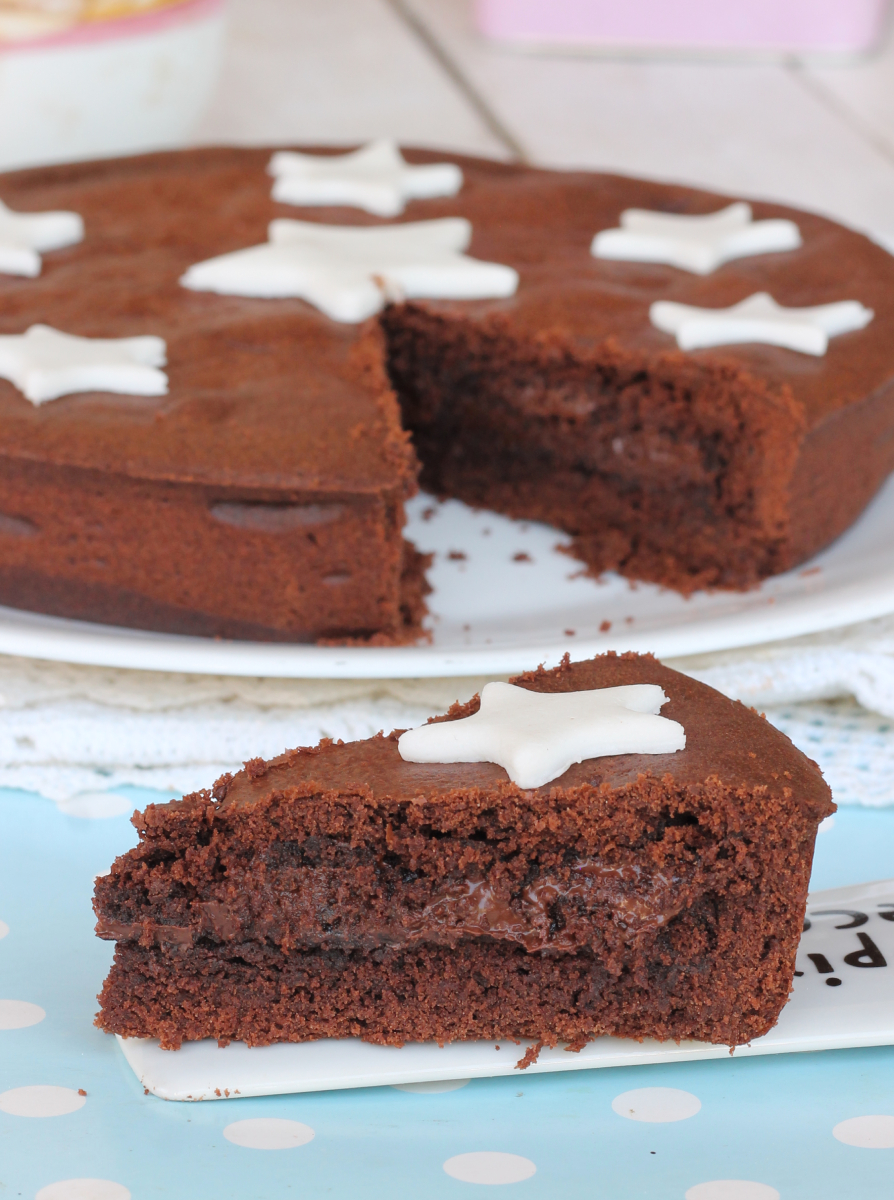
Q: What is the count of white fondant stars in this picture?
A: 7